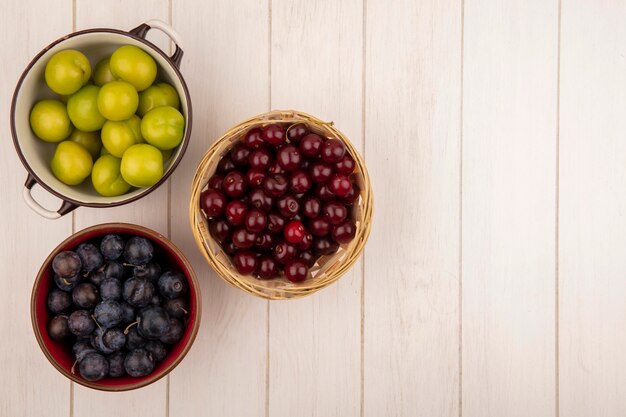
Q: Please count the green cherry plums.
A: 13